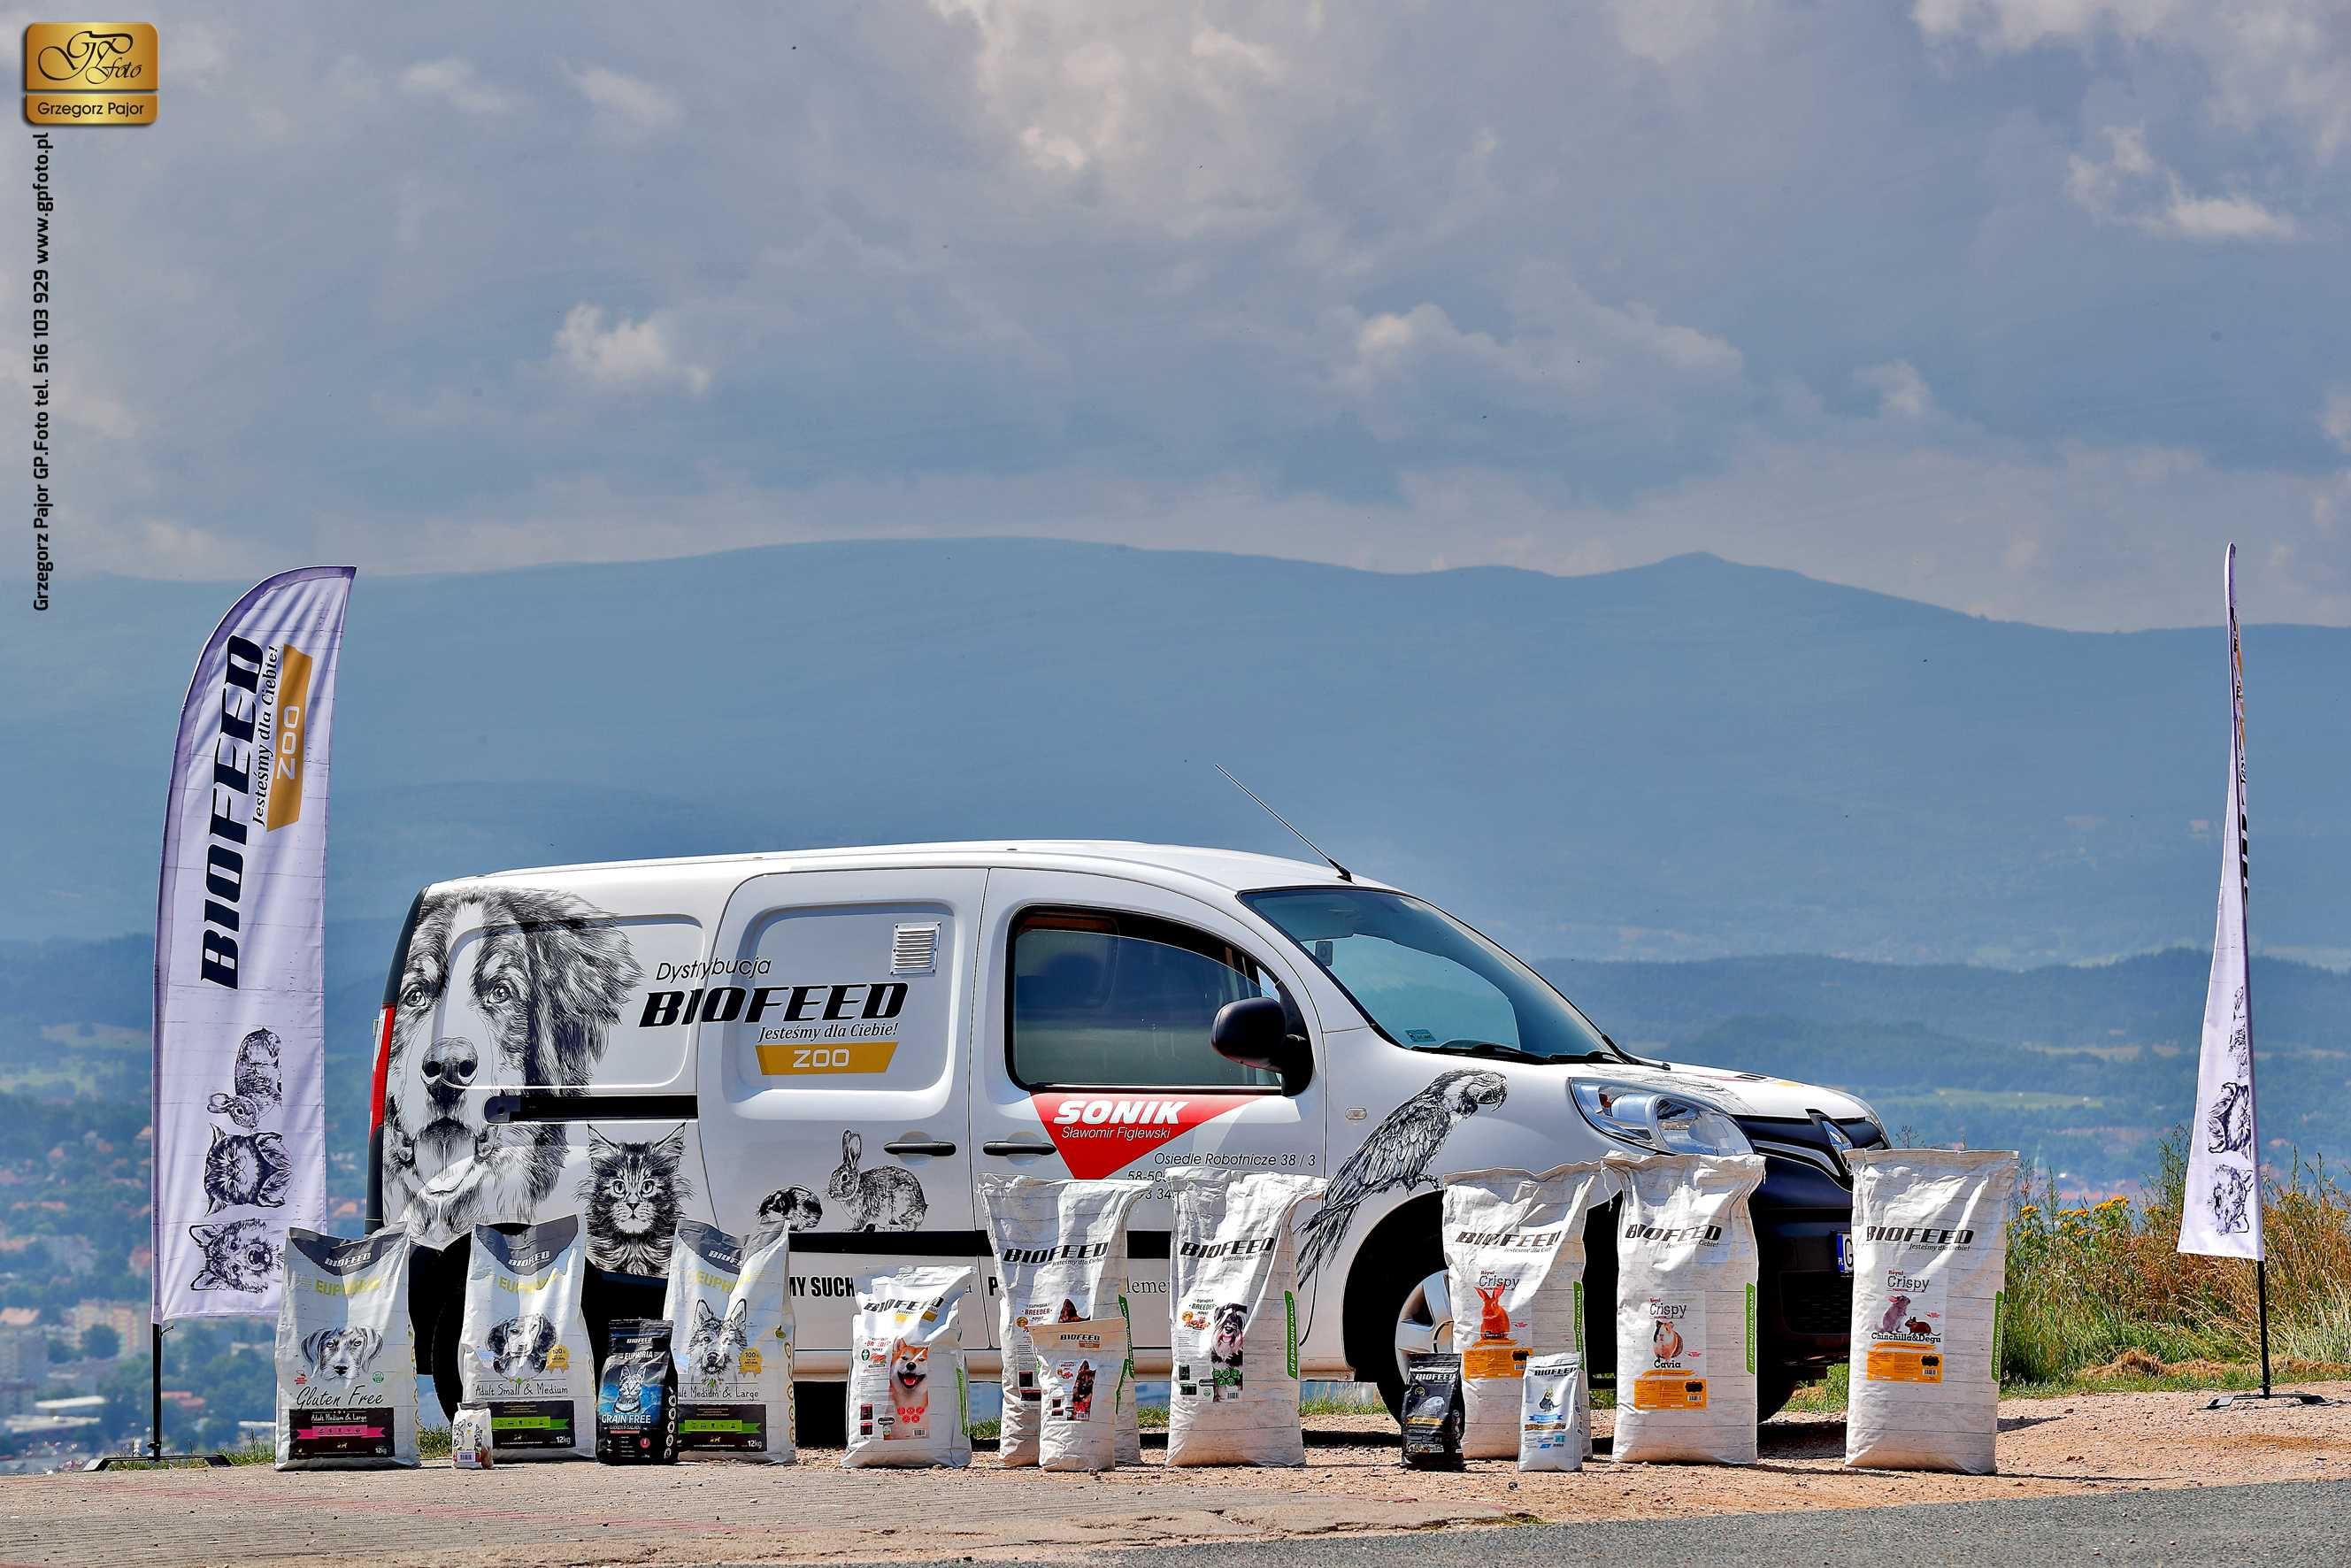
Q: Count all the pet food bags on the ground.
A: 14